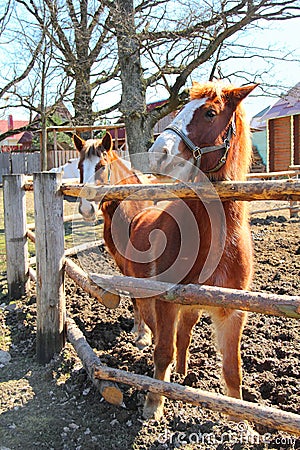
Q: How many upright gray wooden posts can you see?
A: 2